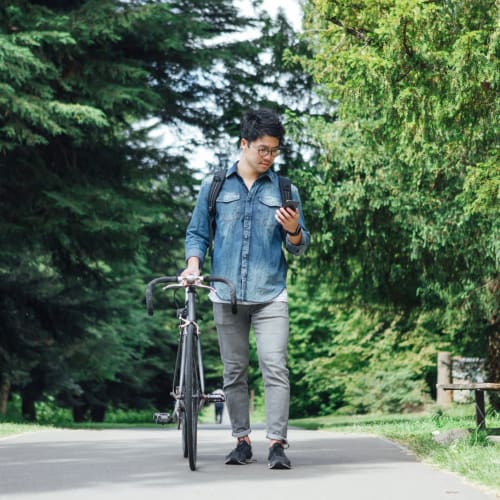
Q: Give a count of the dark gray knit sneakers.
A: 2